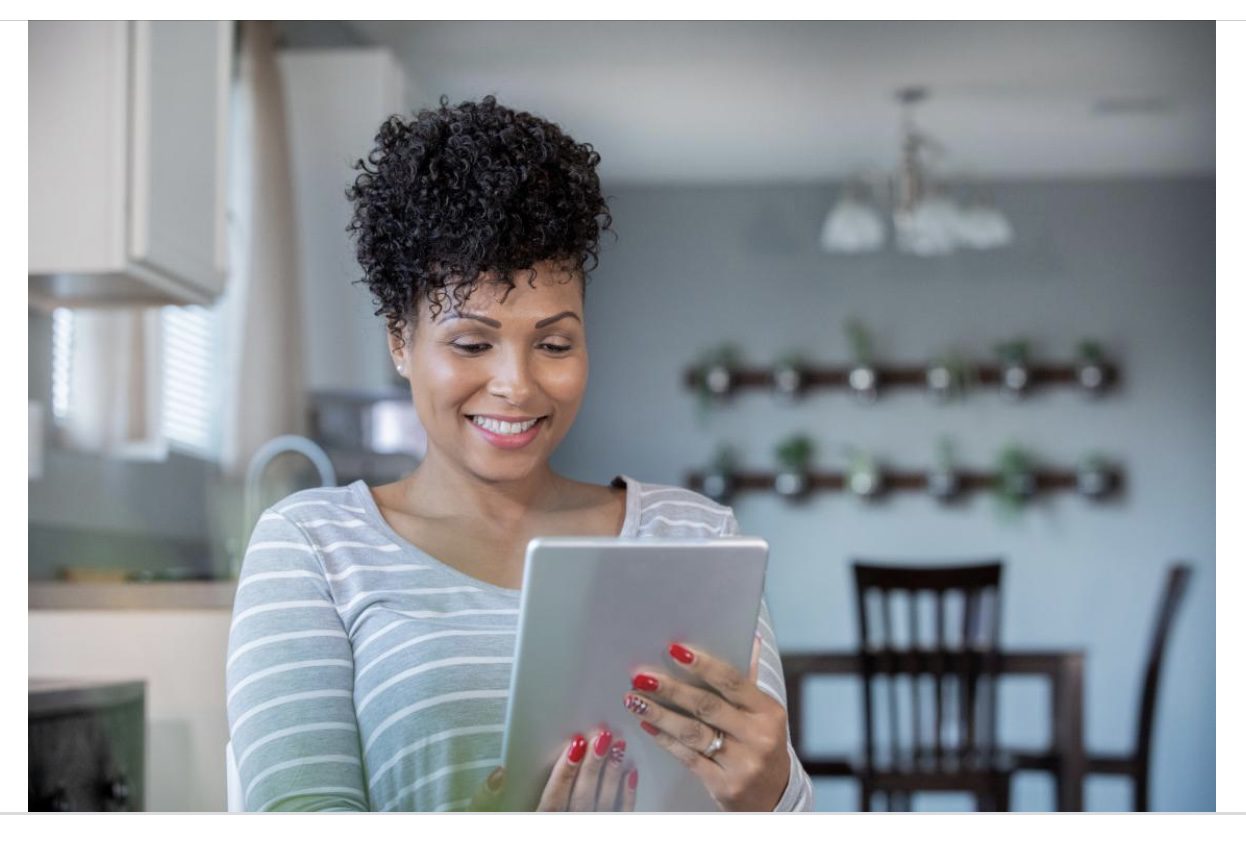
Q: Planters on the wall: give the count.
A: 12